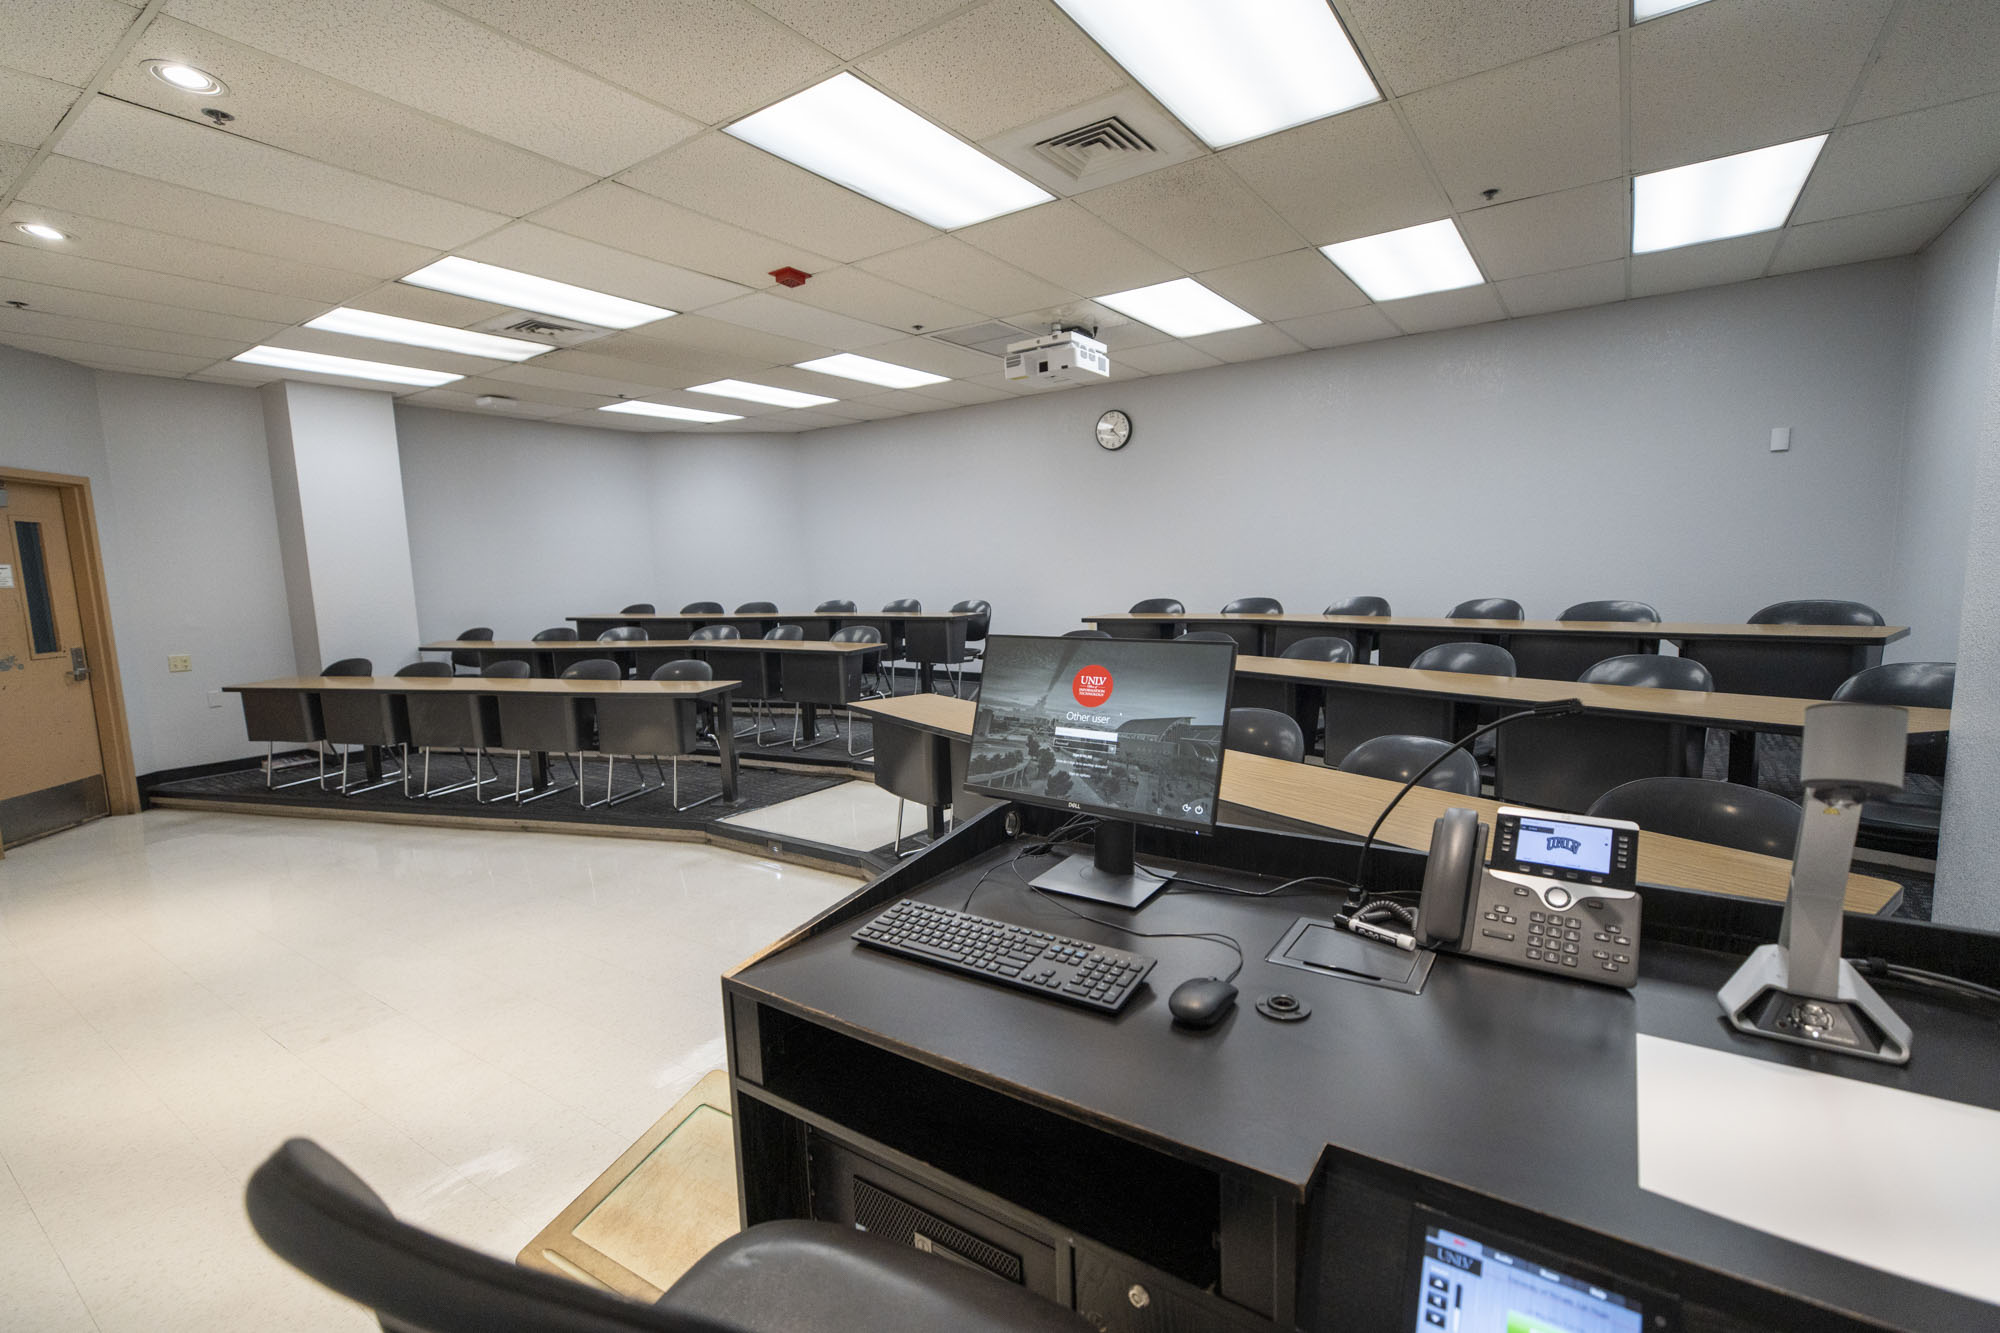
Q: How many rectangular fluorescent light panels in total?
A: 12